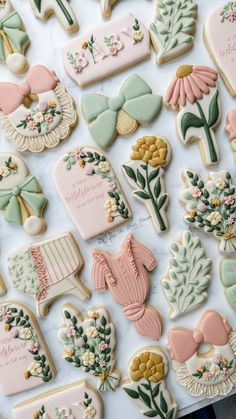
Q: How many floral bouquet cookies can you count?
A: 2